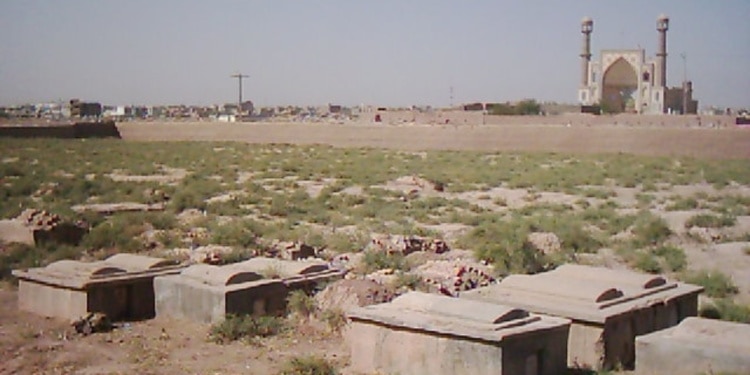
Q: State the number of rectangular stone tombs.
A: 5